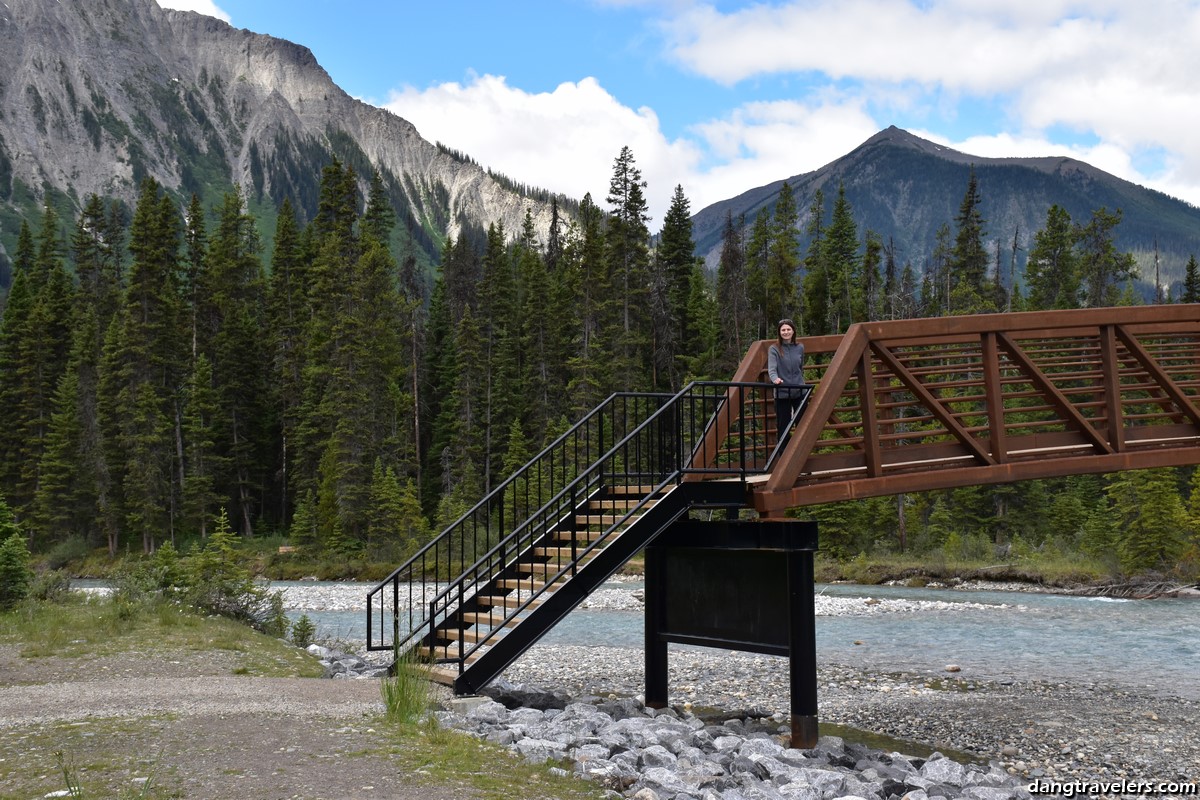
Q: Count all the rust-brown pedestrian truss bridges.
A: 1